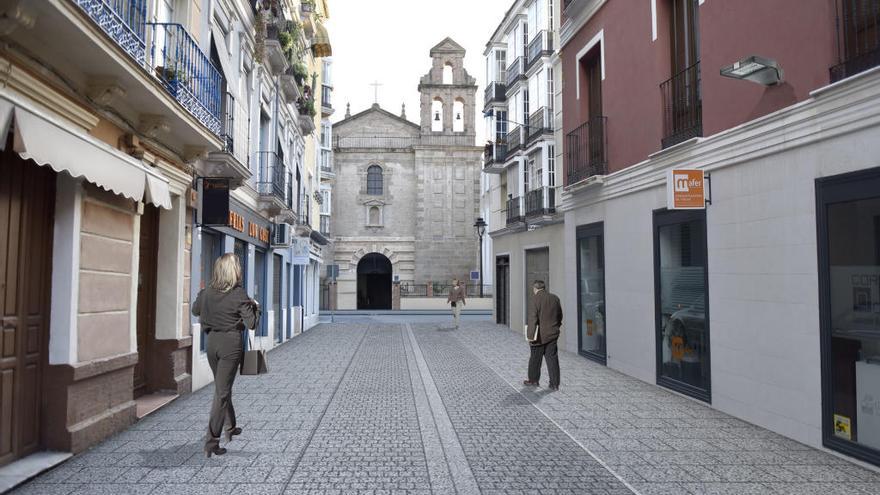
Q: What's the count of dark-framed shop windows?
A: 3